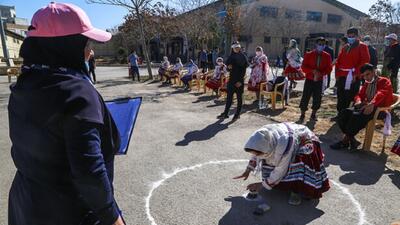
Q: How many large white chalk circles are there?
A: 1